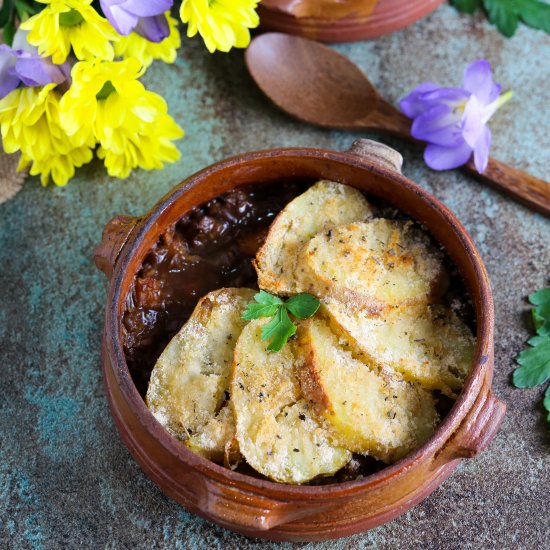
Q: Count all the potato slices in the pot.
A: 6